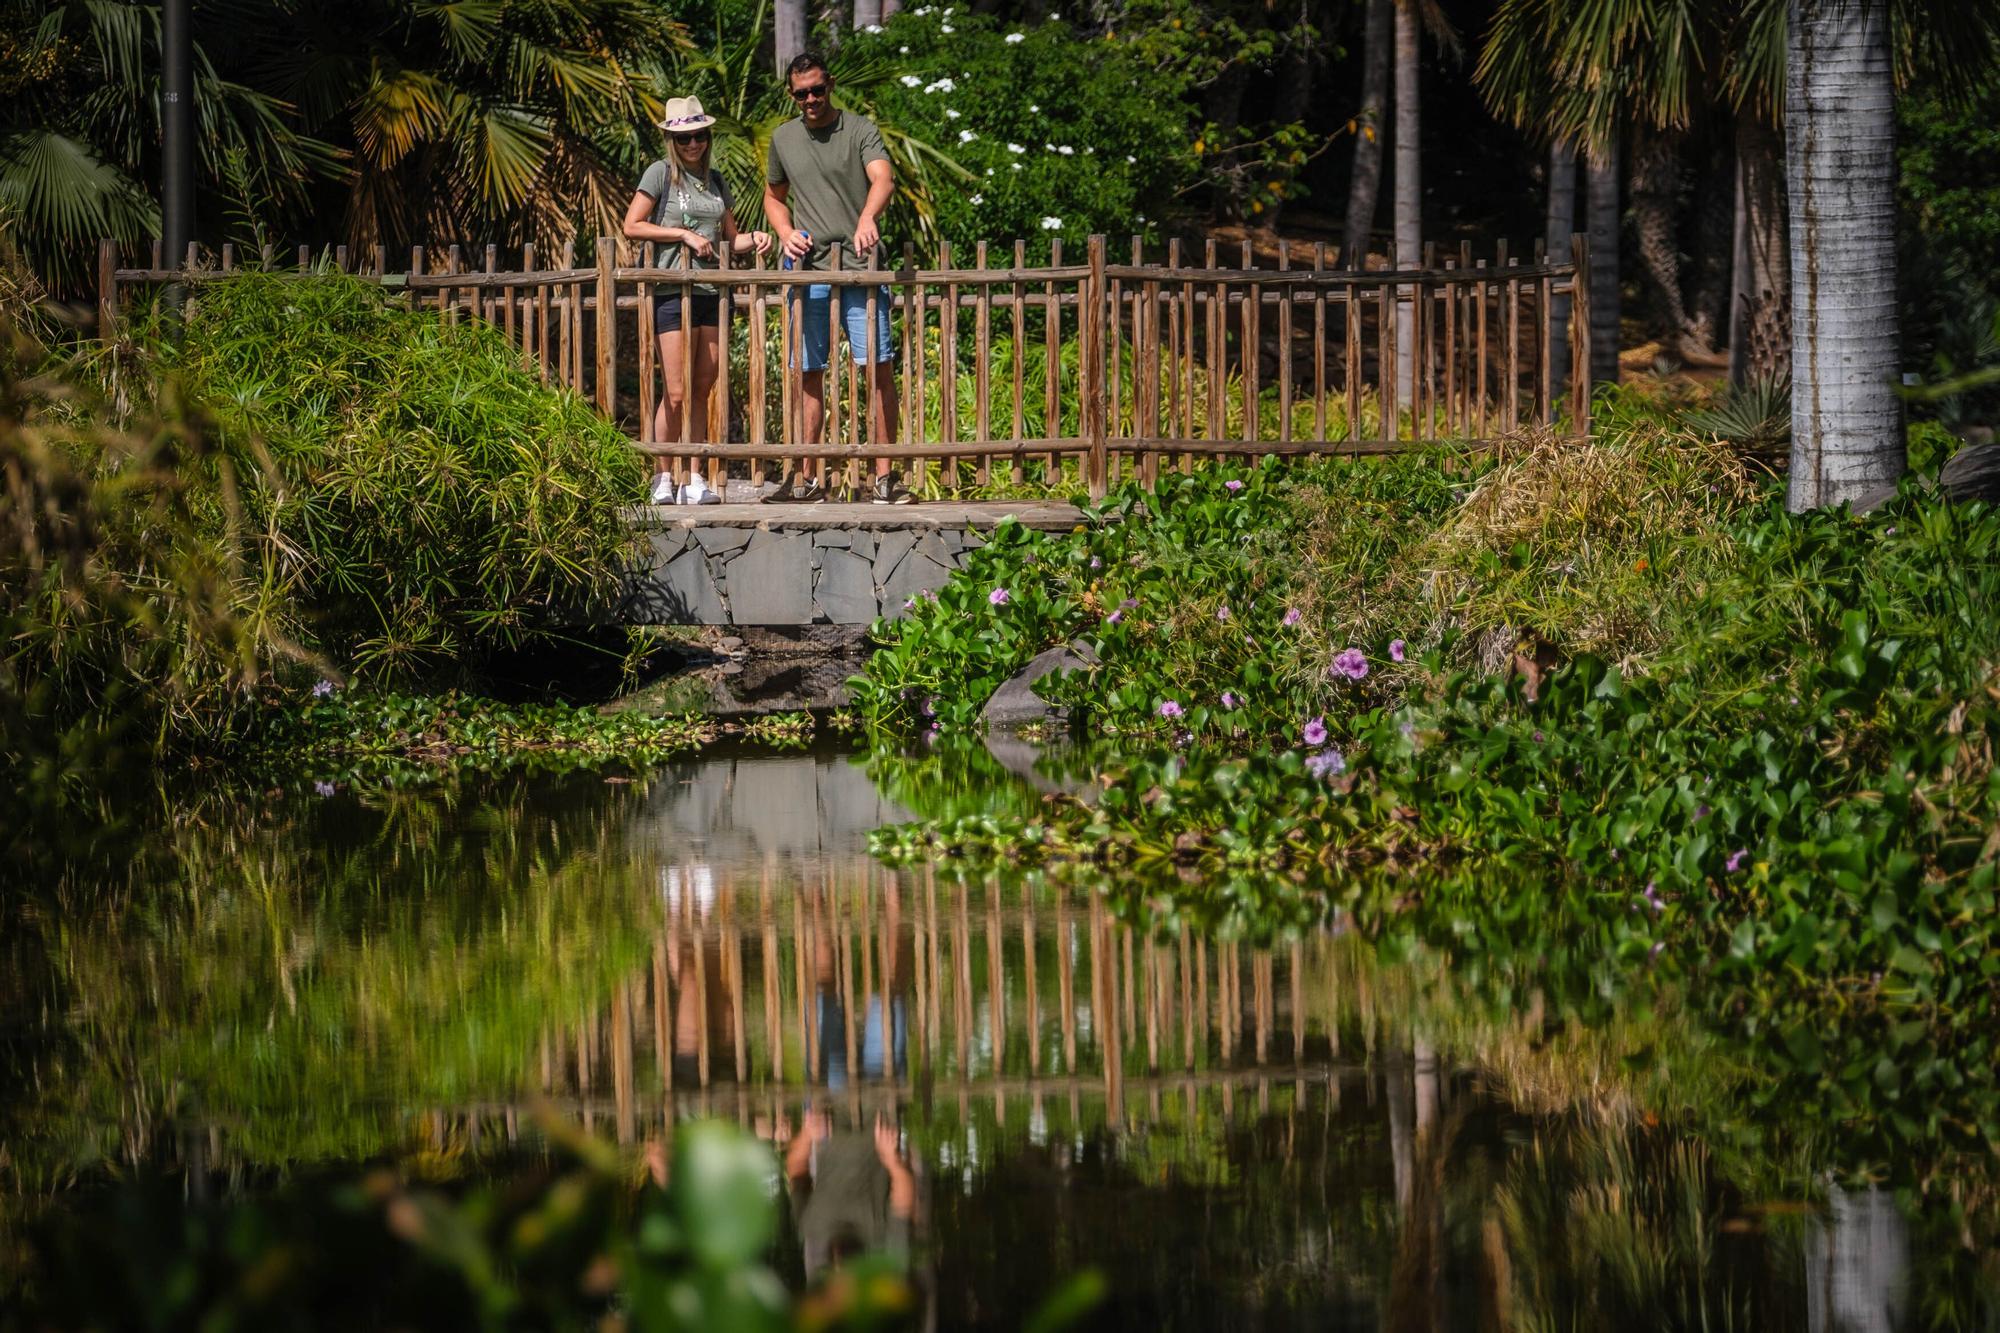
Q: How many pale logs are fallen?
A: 0